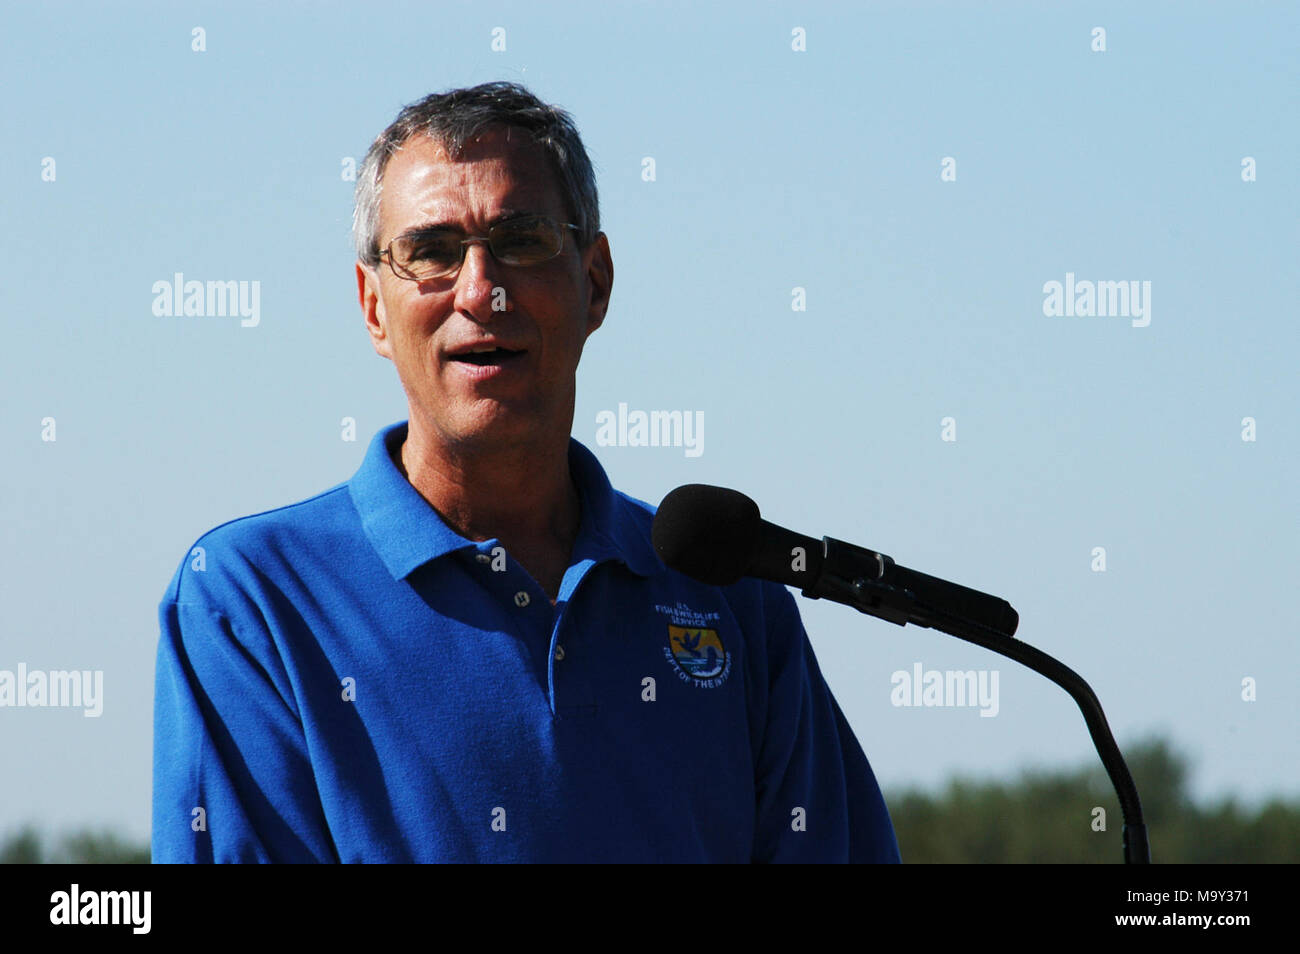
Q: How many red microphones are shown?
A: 0